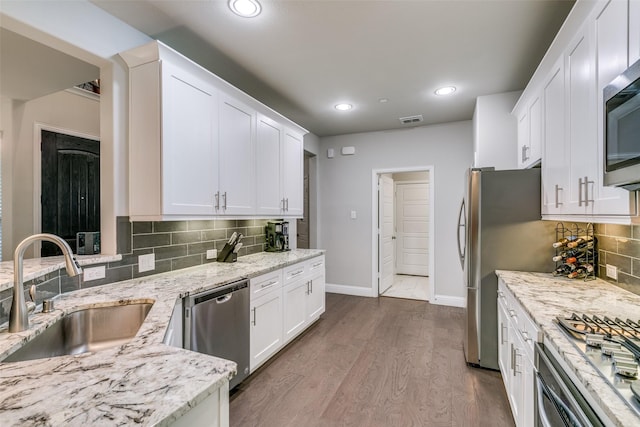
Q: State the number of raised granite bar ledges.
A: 1